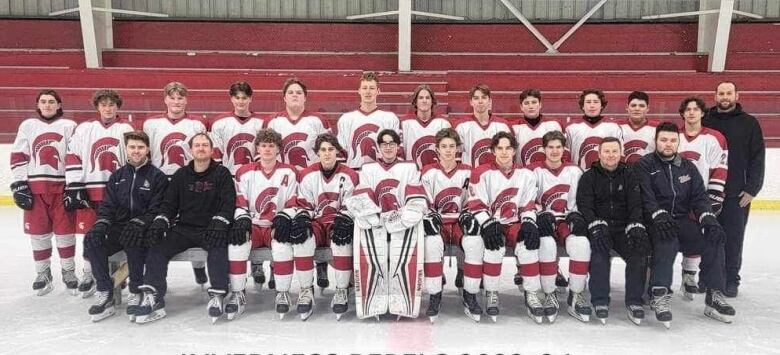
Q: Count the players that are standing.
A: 12